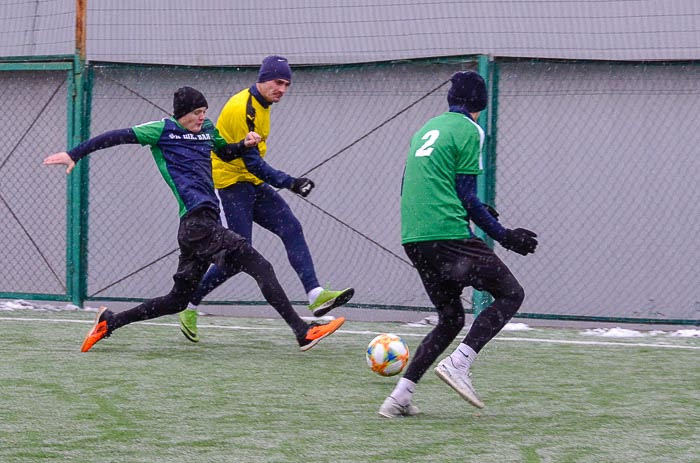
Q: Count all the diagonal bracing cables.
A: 4